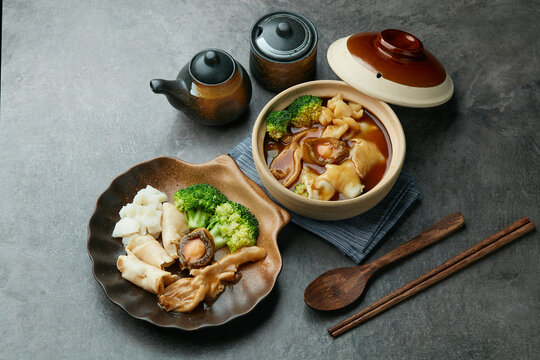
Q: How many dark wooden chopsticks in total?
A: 2